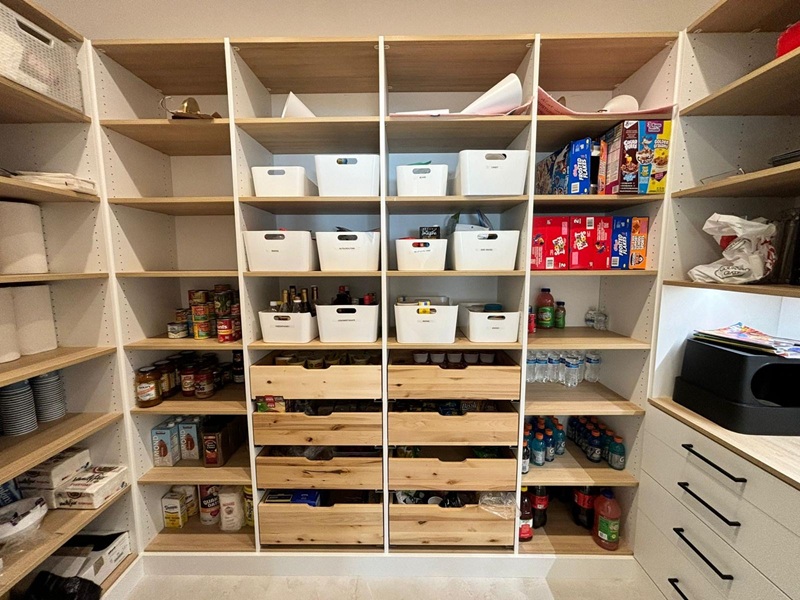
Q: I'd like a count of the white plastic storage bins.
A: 12